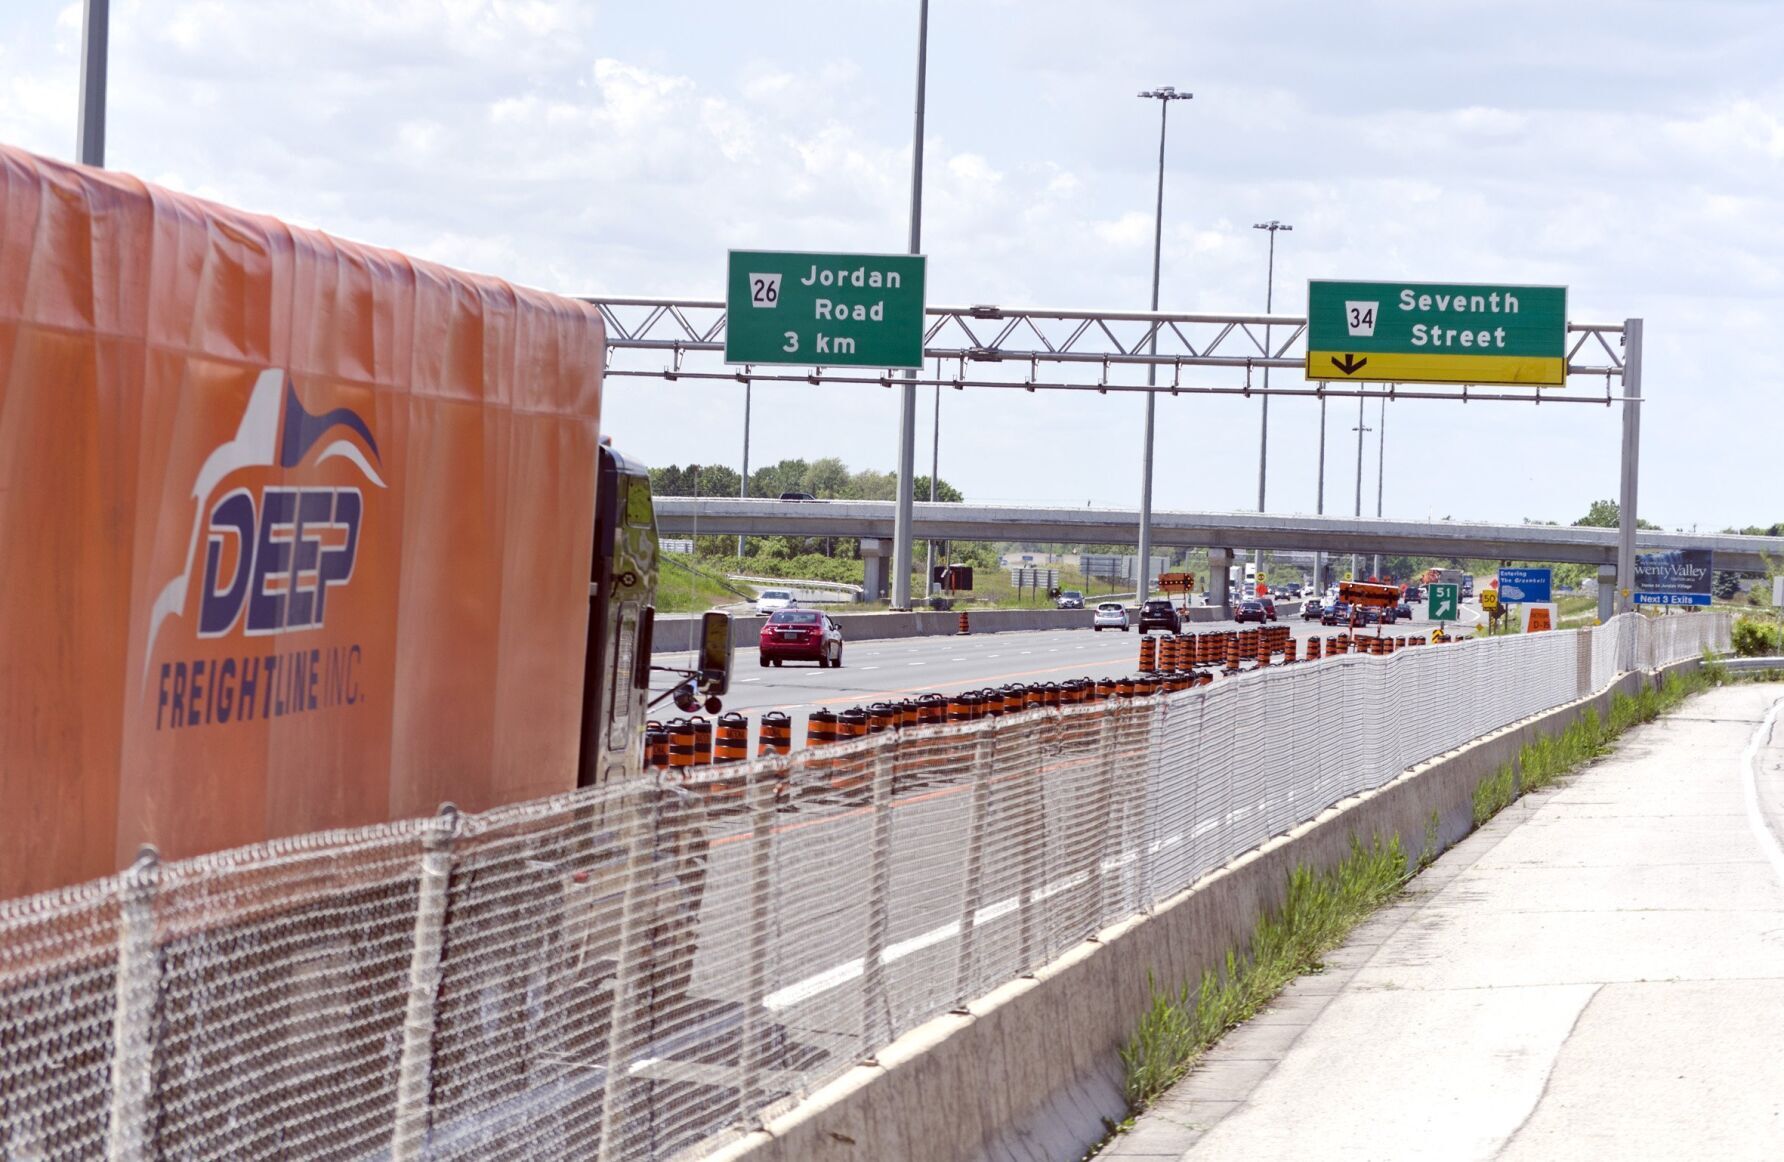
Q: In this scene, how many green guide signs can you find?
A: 3